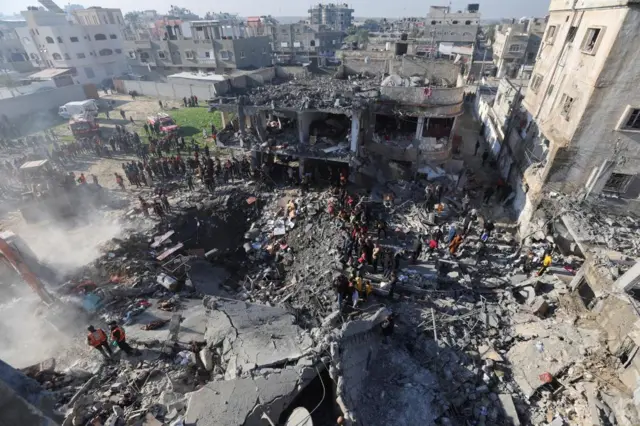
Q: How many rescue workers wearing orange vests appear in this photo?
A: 2